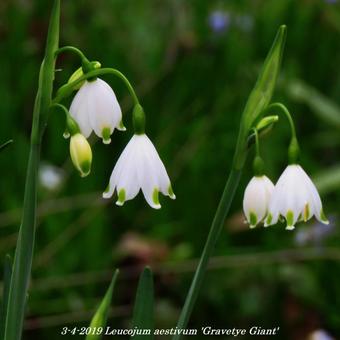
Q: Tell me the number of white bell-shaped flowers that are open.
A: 4